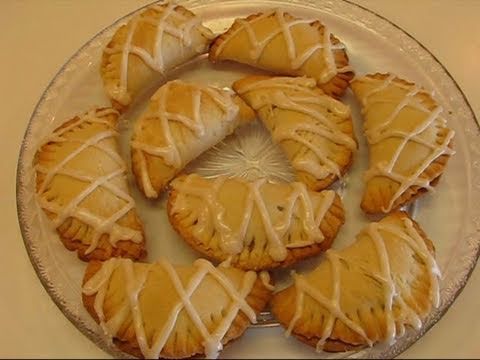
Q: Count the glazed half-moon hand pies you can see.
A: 9